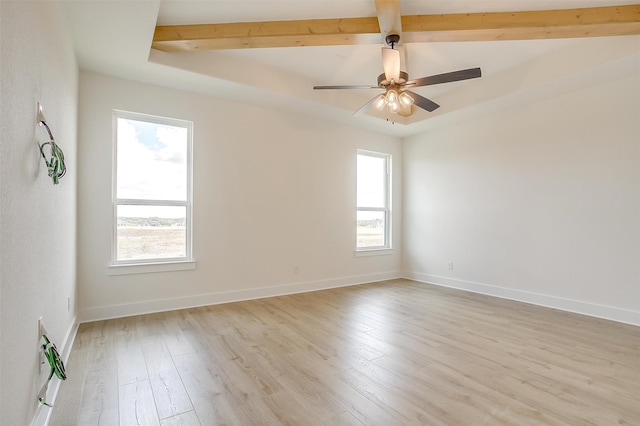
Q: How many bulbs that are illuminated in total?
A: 4